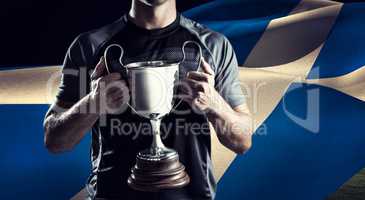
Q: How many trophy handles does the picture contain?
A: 2